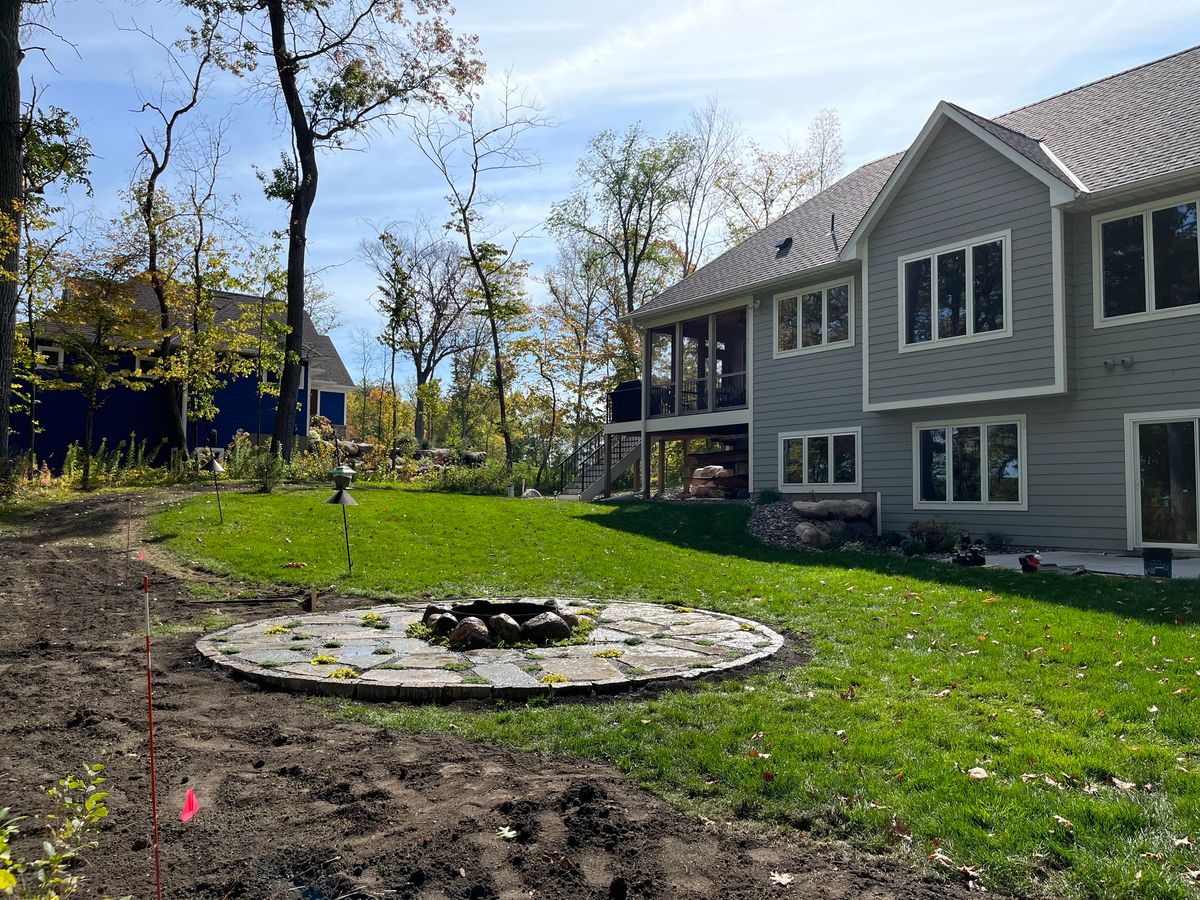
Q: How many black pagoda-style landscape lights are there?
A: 2